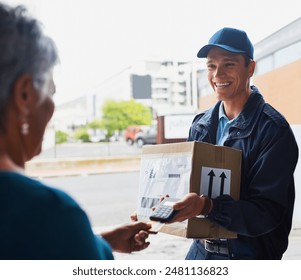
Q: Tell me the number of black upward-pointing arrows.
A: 2